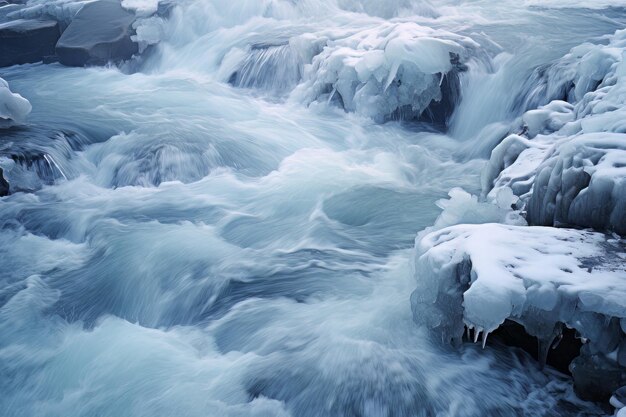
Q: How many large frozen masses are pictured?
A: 3